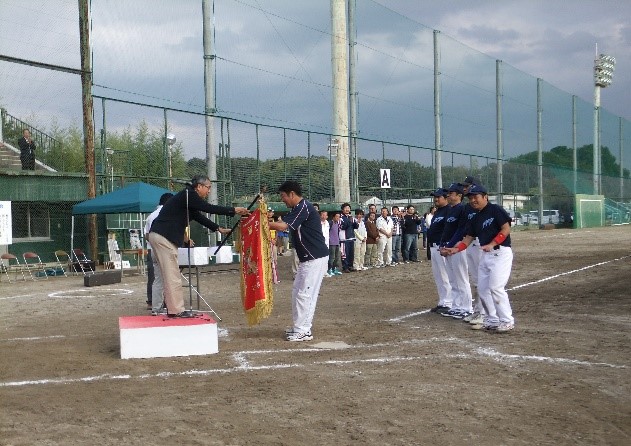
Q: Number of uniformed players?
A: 5